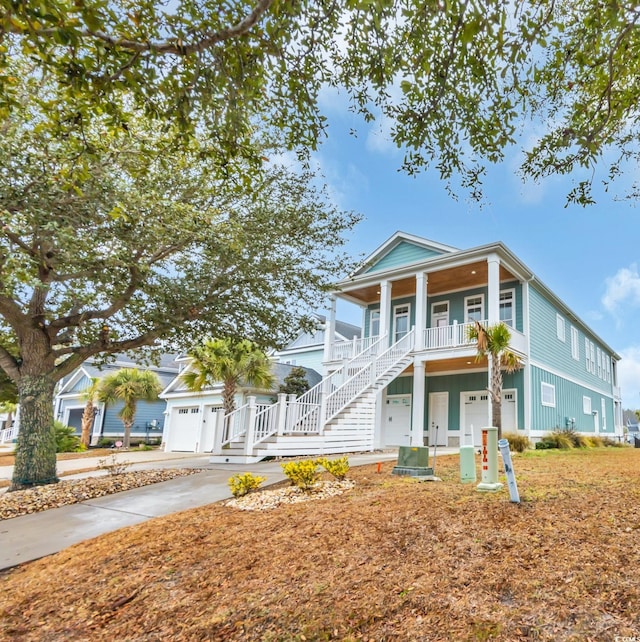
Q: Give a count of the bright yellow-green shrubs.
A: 3